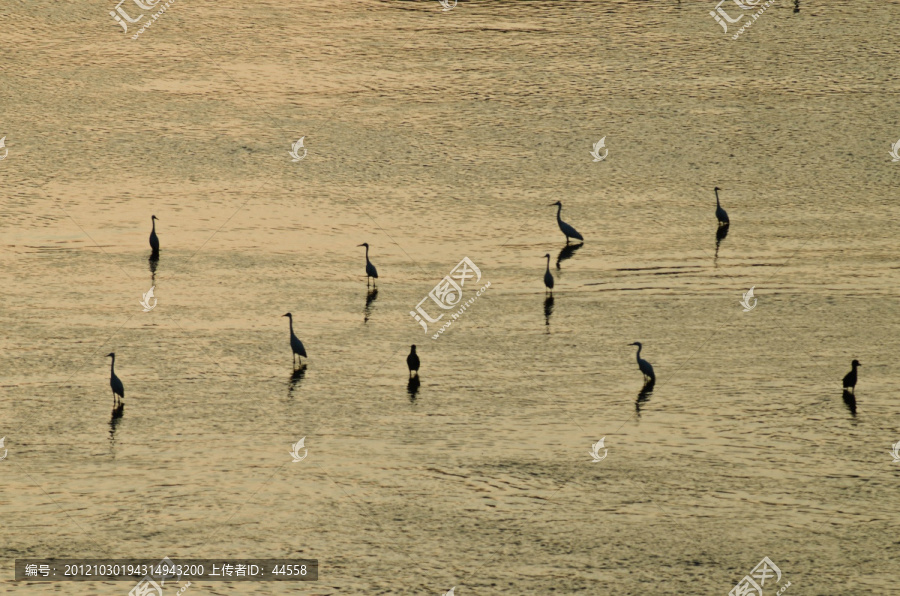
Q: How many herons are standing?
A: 10